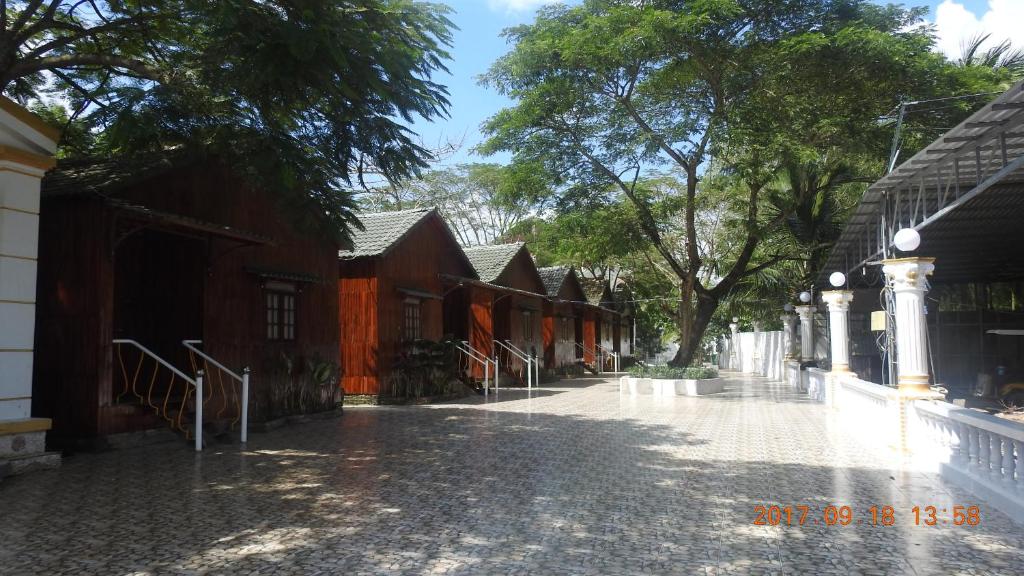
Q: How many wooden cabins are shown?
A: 6